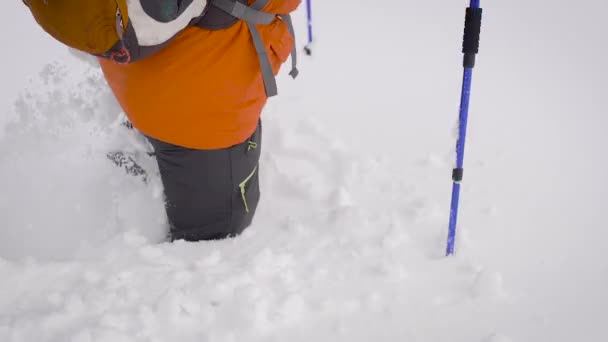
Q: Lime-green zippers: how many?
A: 2